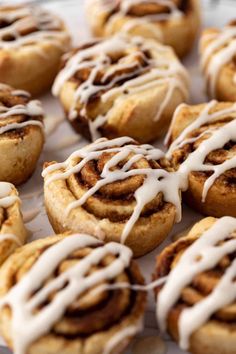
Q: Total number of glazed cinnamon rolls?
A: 10